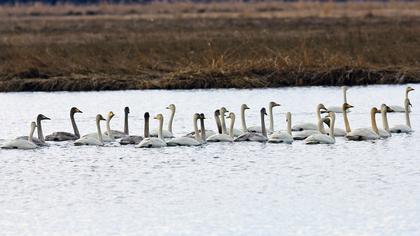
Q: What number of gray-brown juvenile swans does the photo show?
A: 7